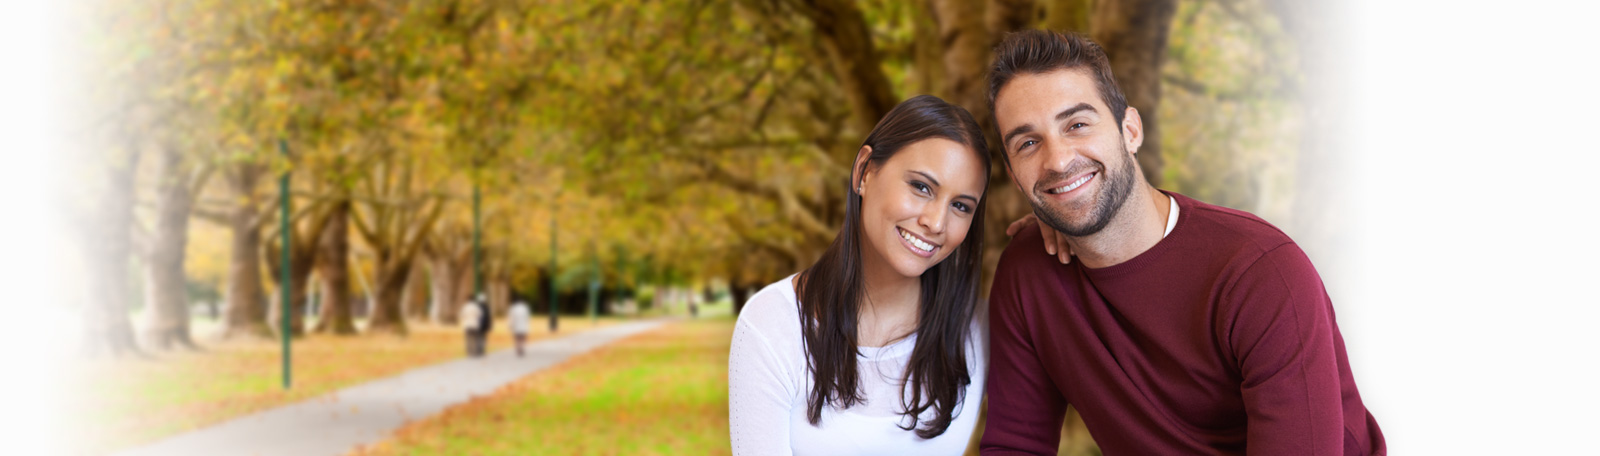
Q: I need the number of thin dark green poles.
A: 4